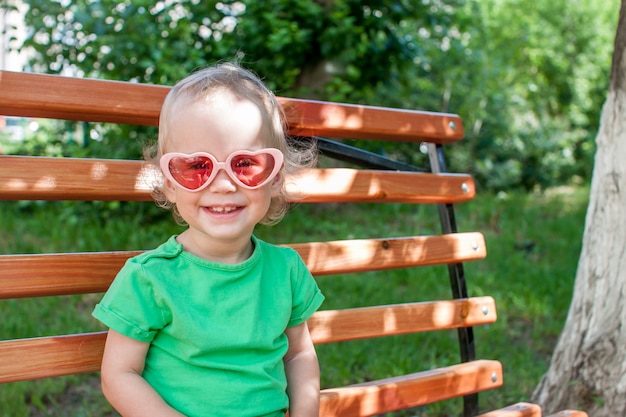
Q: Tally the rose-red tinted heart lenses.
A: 2